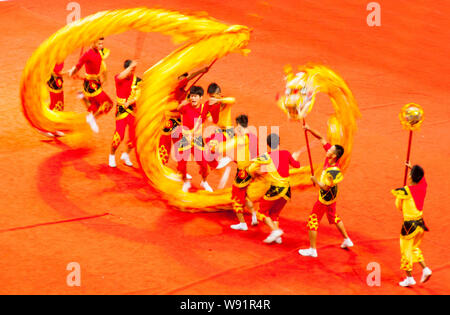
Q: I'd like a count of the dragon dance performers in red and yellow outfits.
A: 10